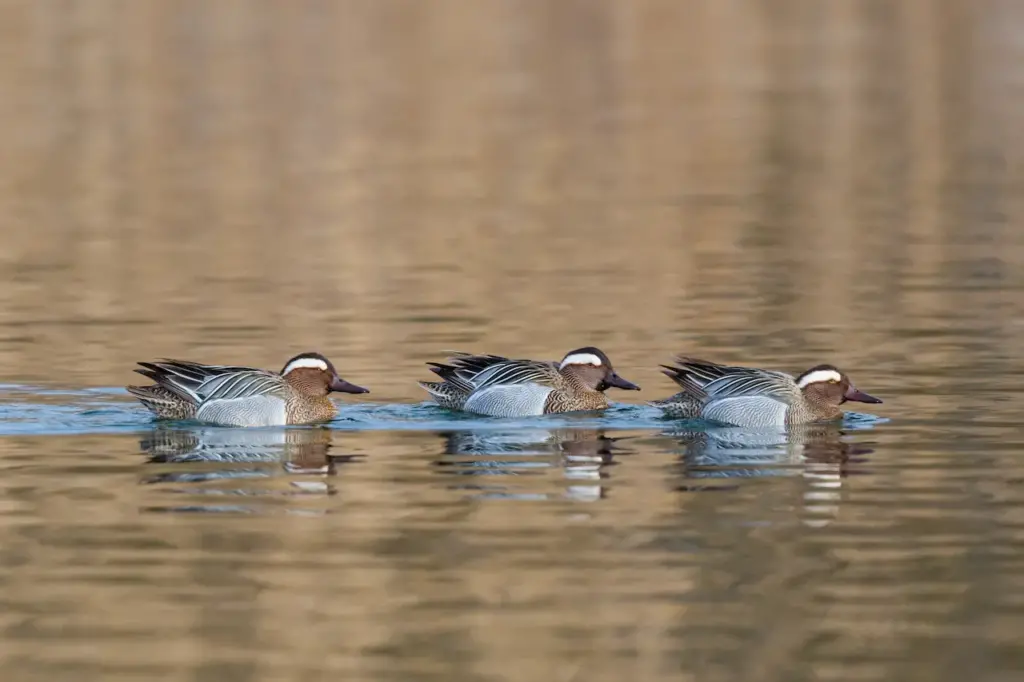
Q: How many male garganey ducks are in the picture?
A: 3